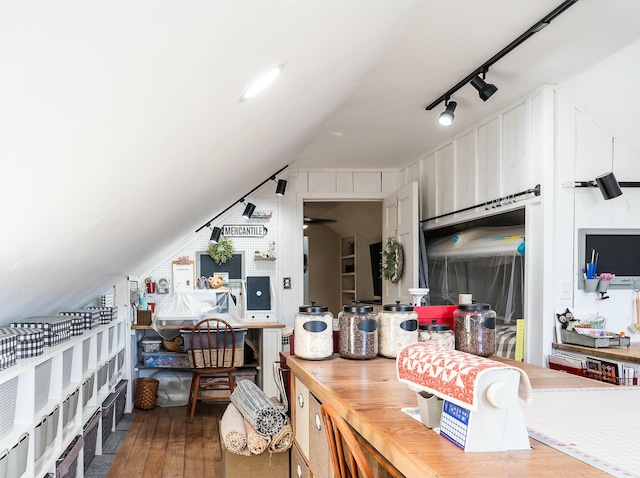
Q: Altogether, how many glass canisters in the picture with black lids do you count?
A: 5